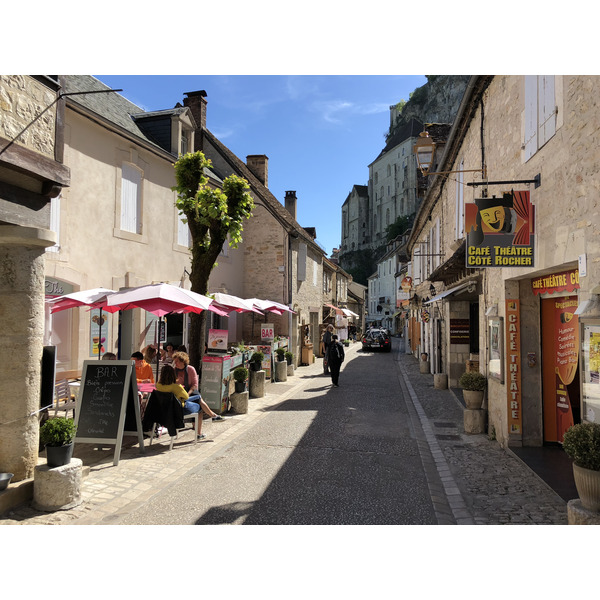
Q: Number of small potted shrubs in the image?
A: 7